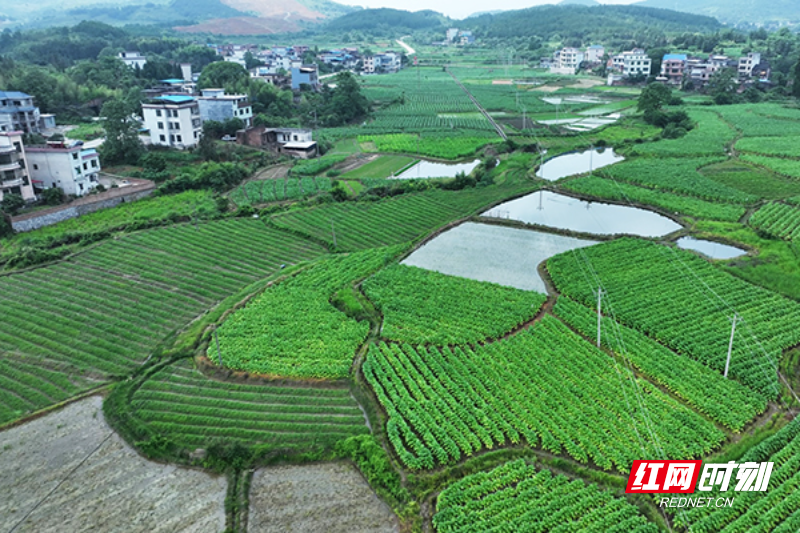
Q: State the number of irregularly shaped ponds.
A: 5